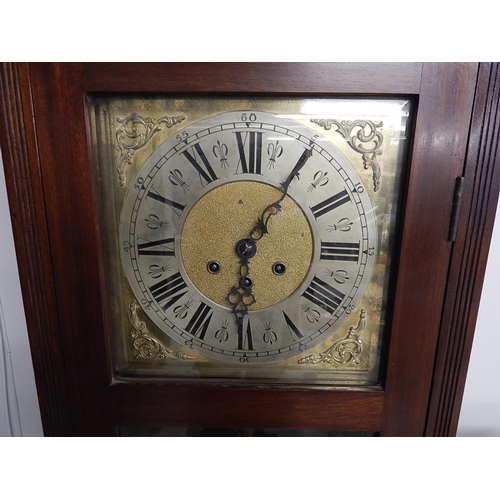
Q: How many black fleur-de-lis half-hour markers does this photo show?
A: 12